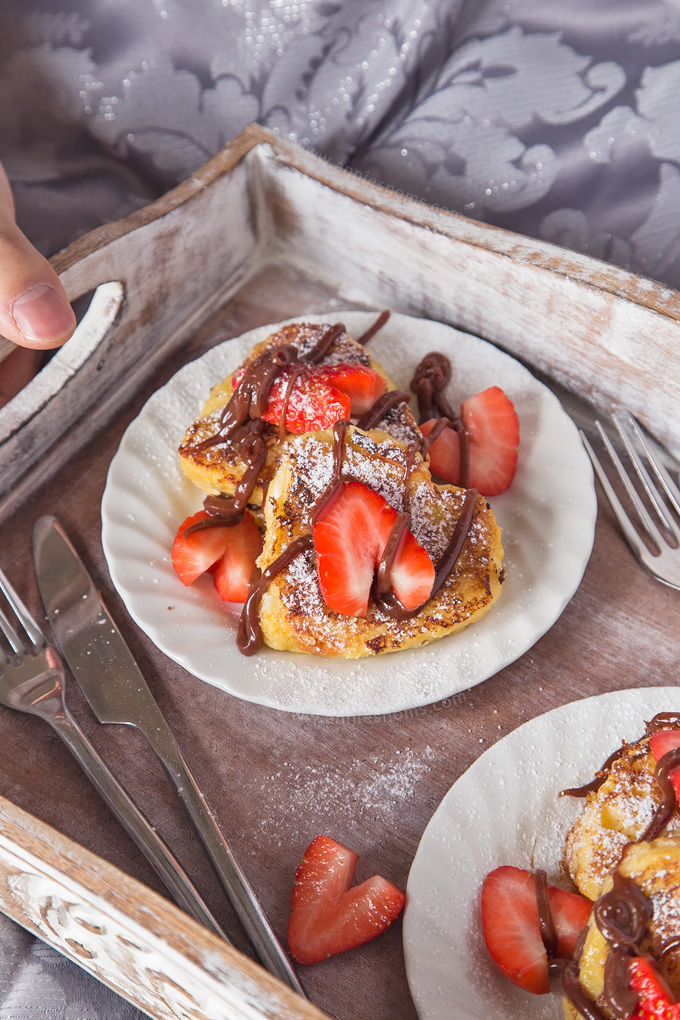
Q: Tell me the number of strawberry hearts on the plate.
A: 4